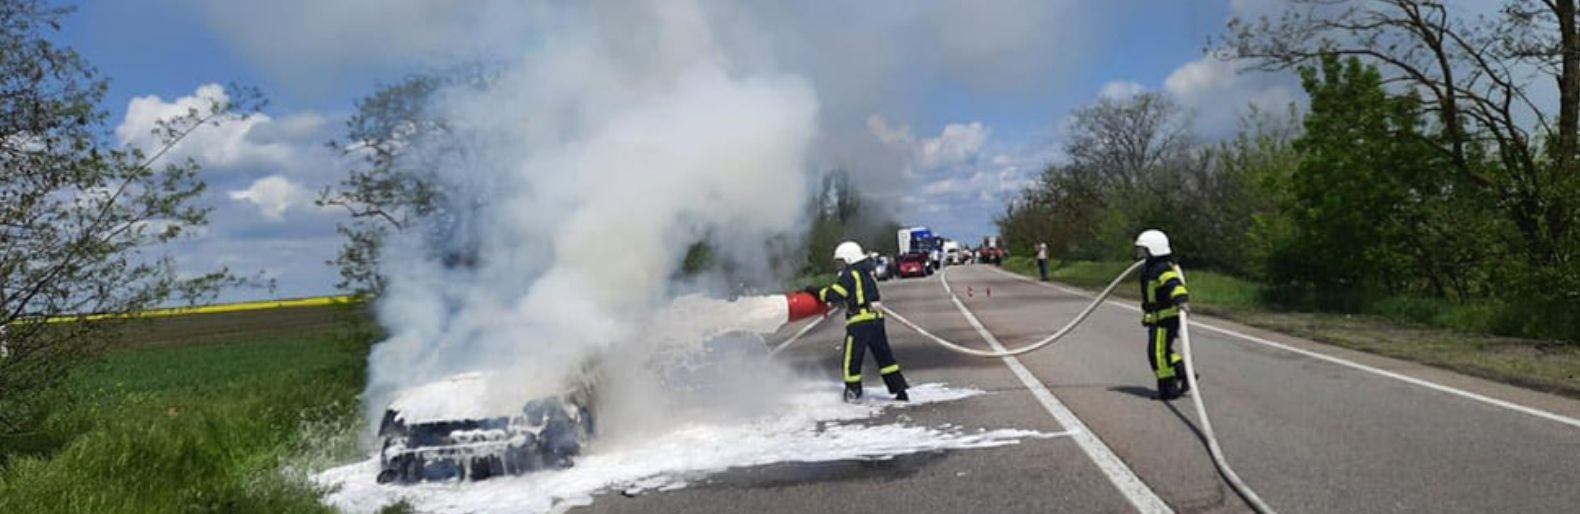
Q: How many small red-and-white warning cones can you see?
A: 2